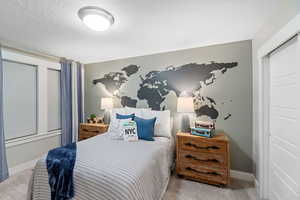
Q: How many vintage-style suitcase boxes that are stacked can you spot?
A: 2